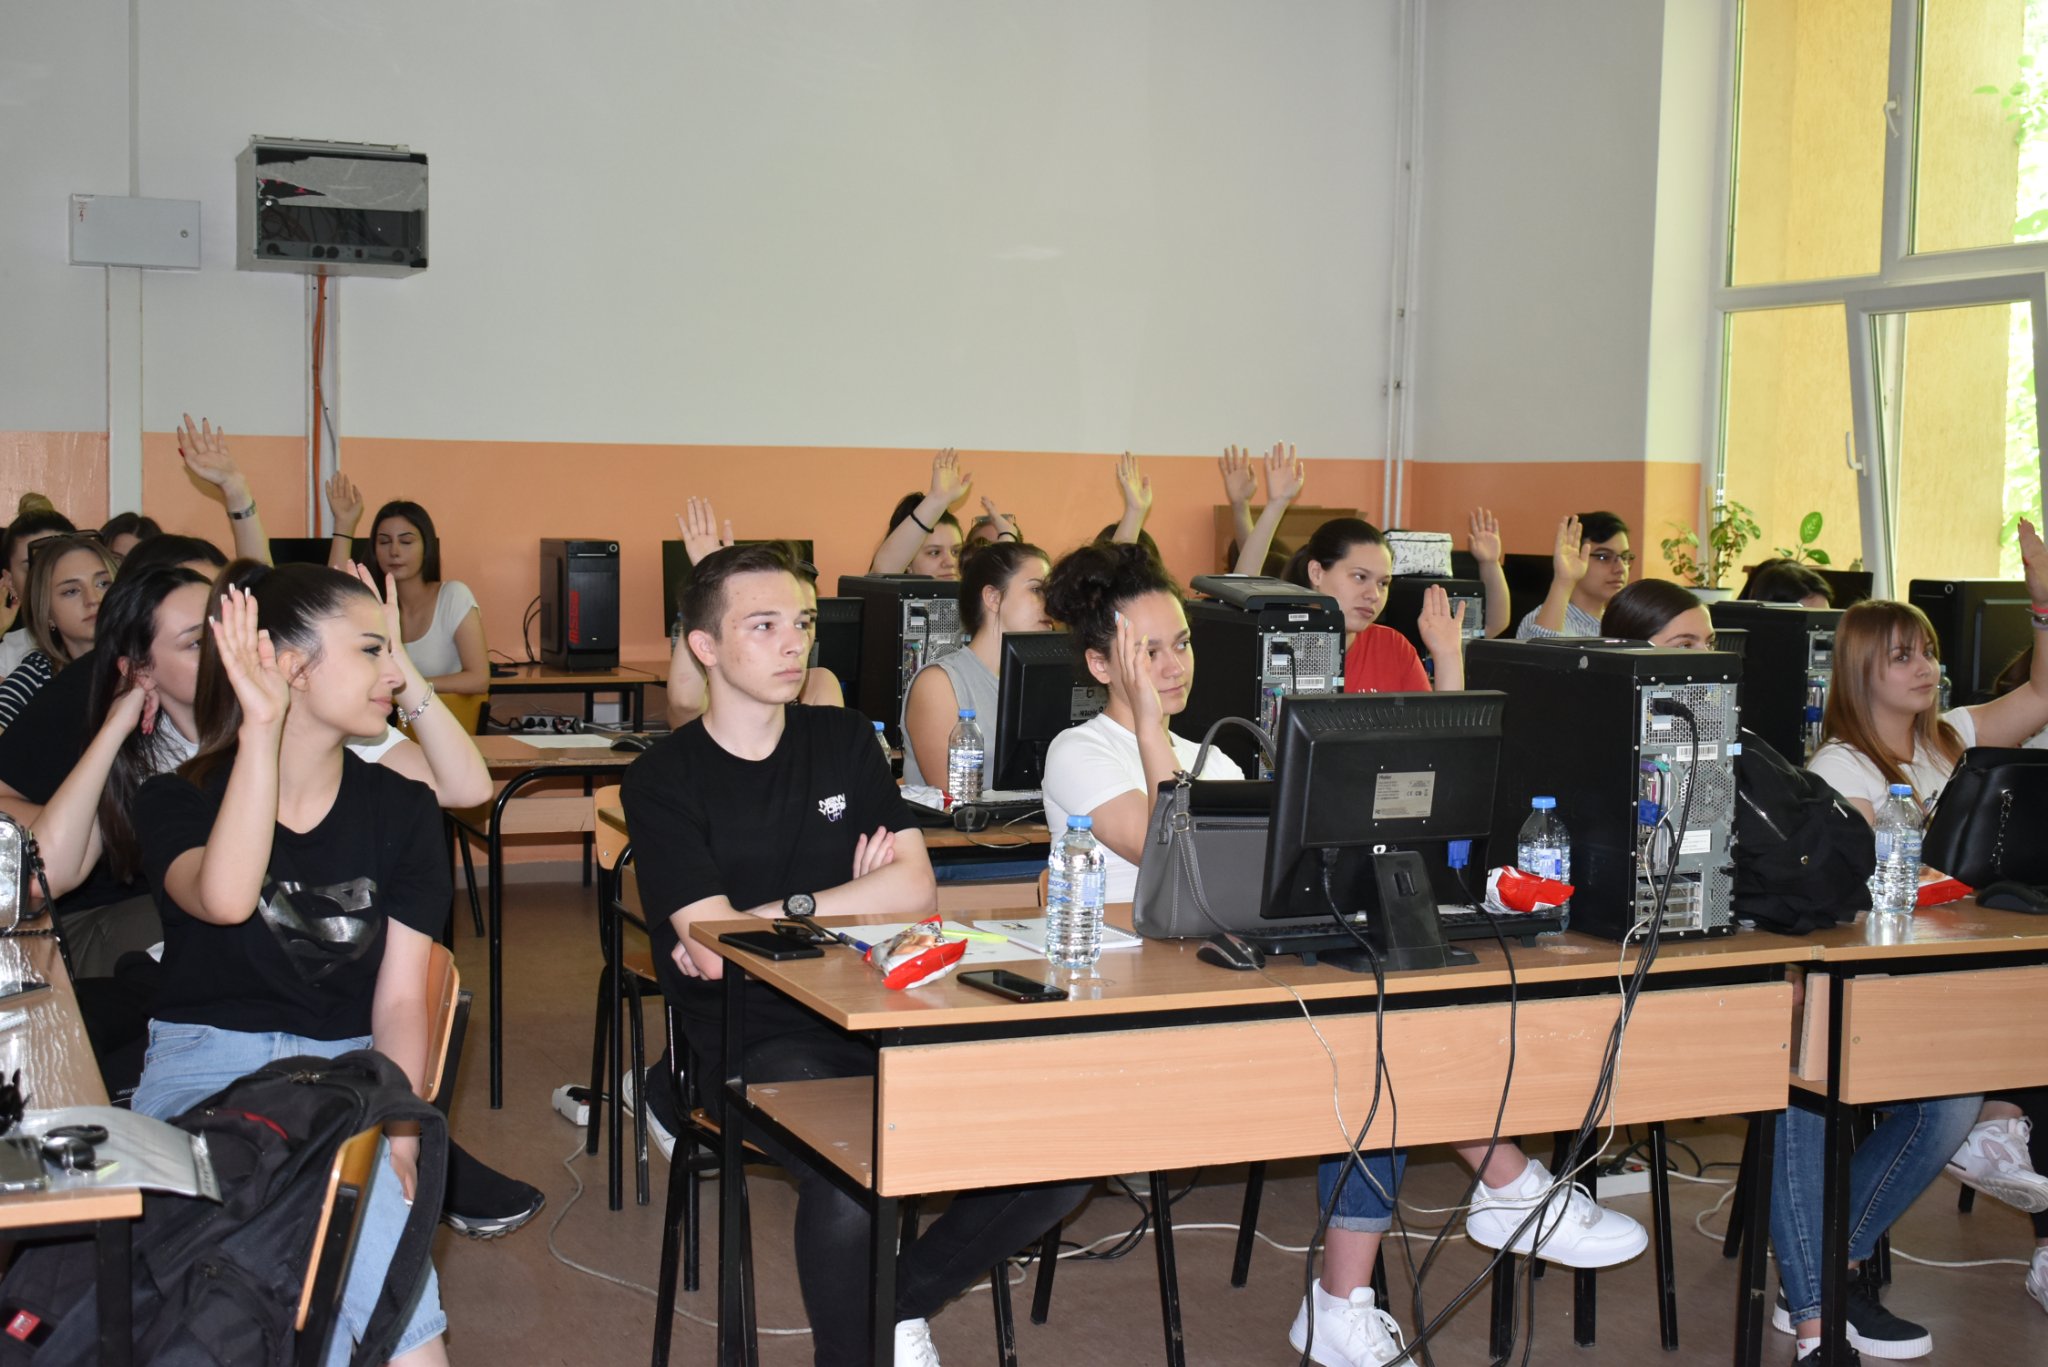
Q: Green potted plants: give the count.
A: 2